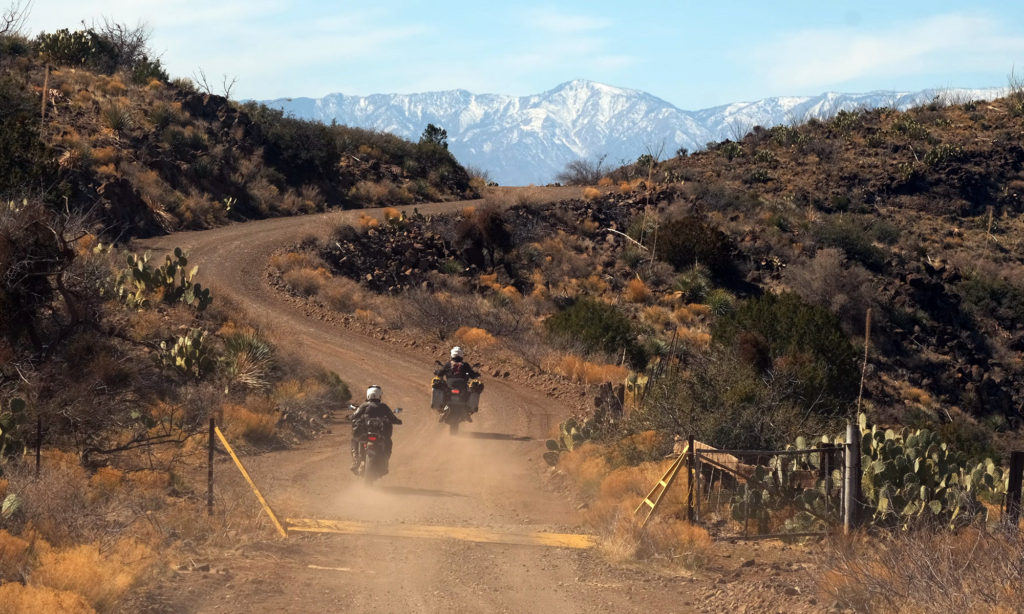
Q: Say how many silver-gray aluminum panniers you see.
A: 2